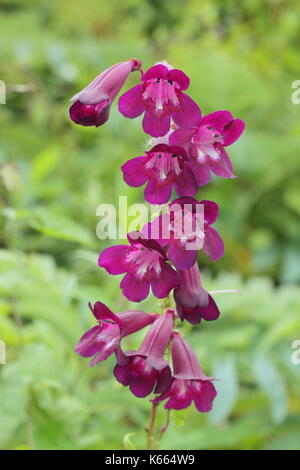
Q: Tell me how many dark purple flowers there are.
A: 10